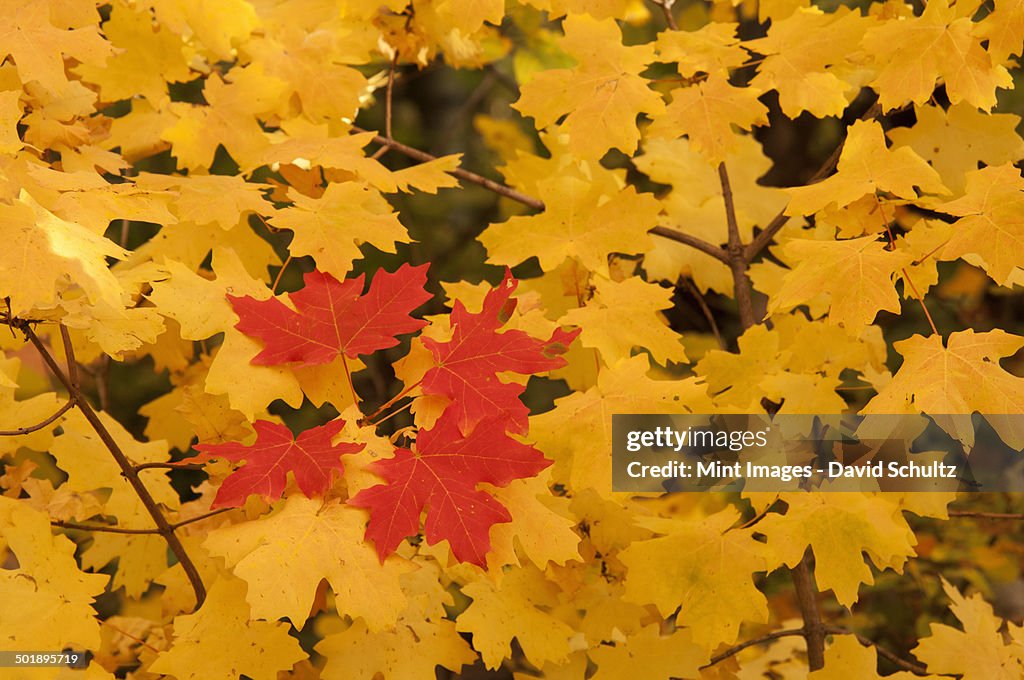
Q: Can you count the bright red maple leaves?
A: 4